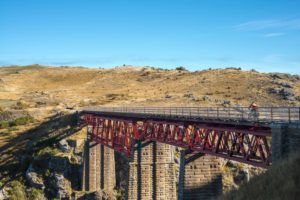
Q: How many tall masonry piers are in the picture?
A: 3